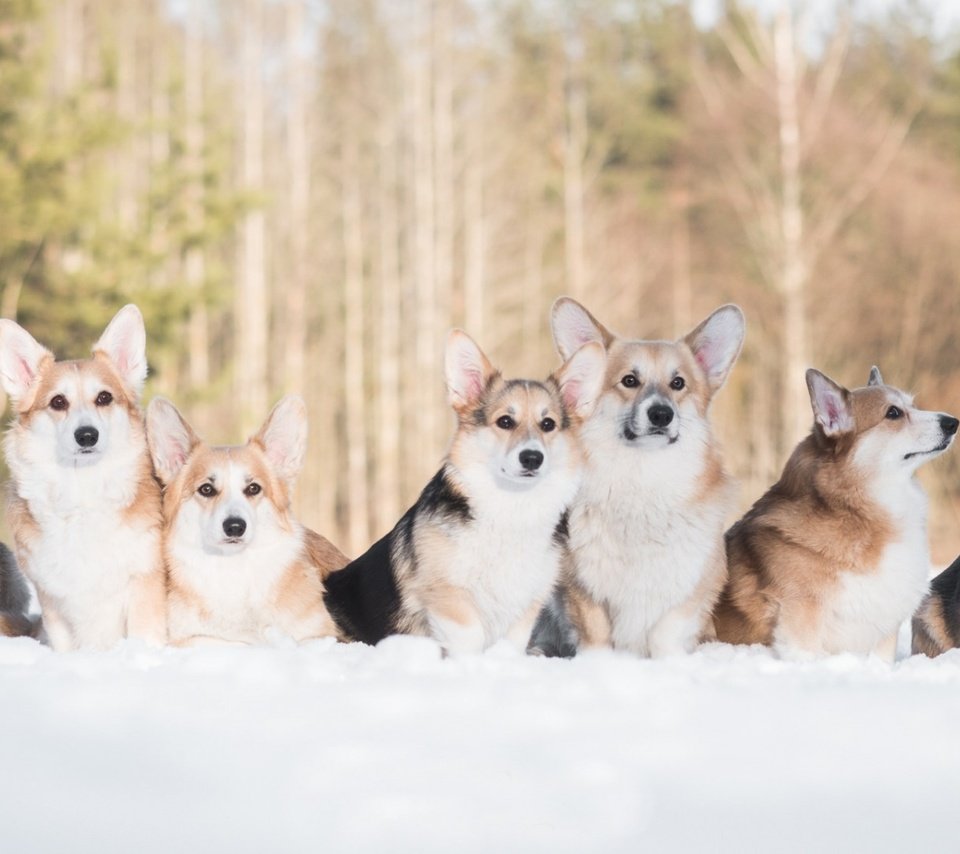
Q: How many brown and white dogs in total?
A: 4